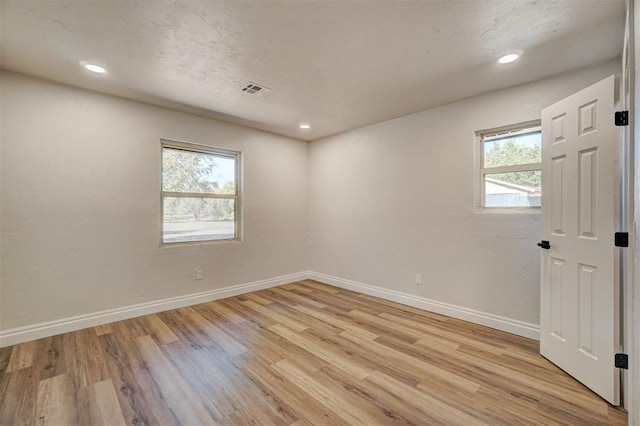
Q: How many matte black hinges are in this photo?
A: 3